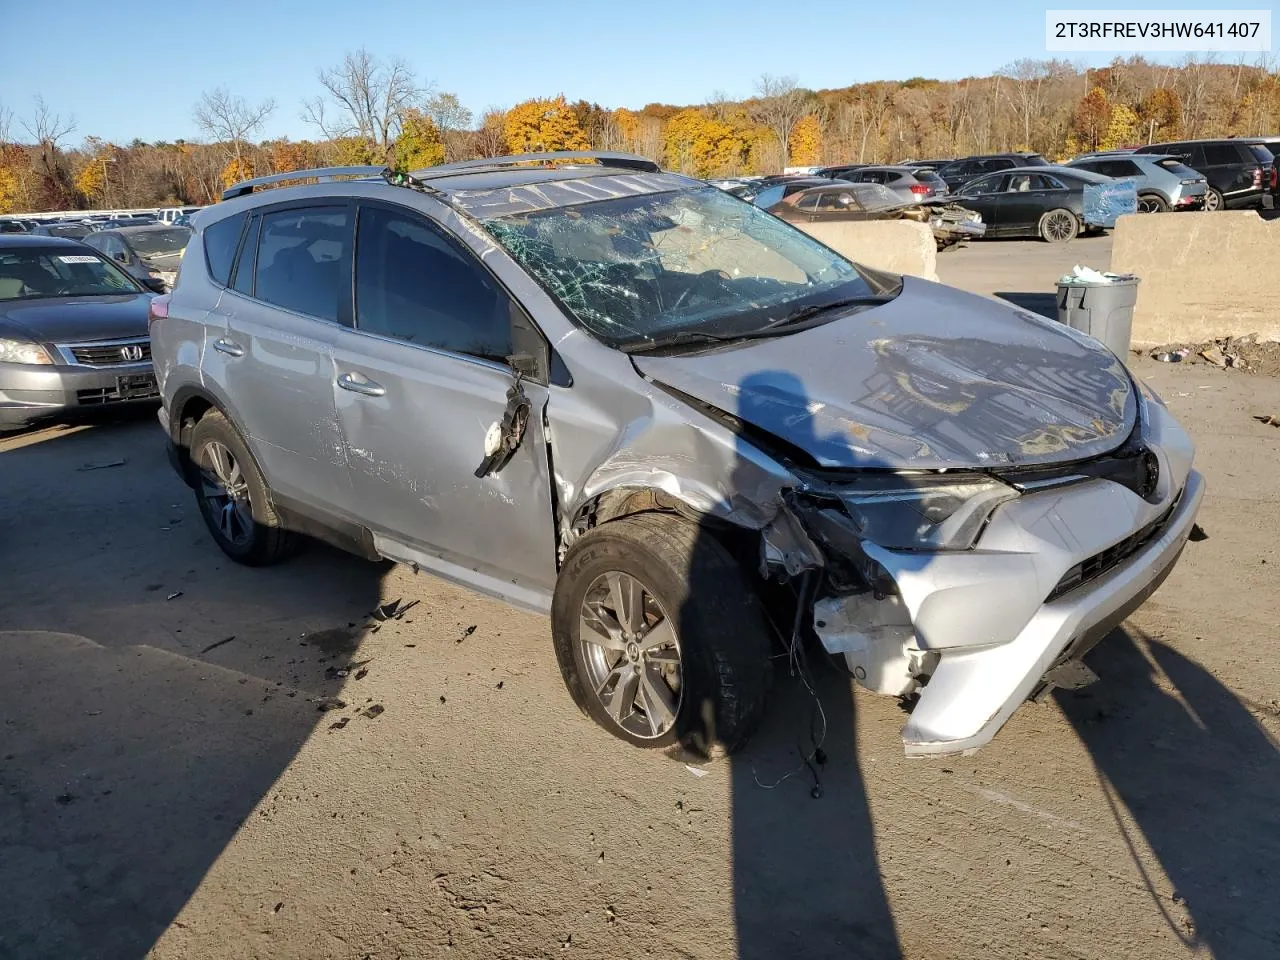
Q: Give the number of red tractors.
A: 0